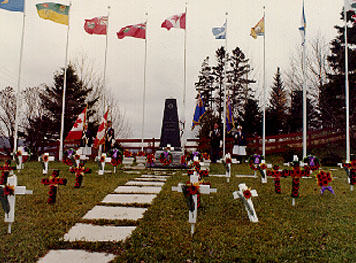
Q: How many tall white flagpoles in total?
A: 9